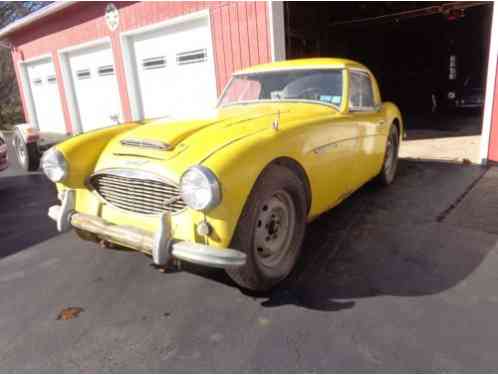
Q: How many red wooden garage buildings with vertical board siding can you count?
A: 1